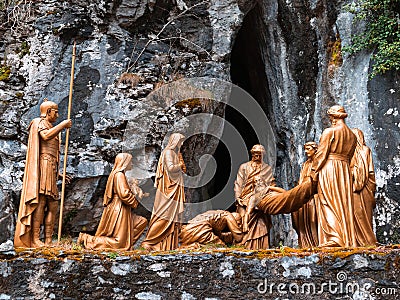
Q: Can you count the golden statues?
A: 9